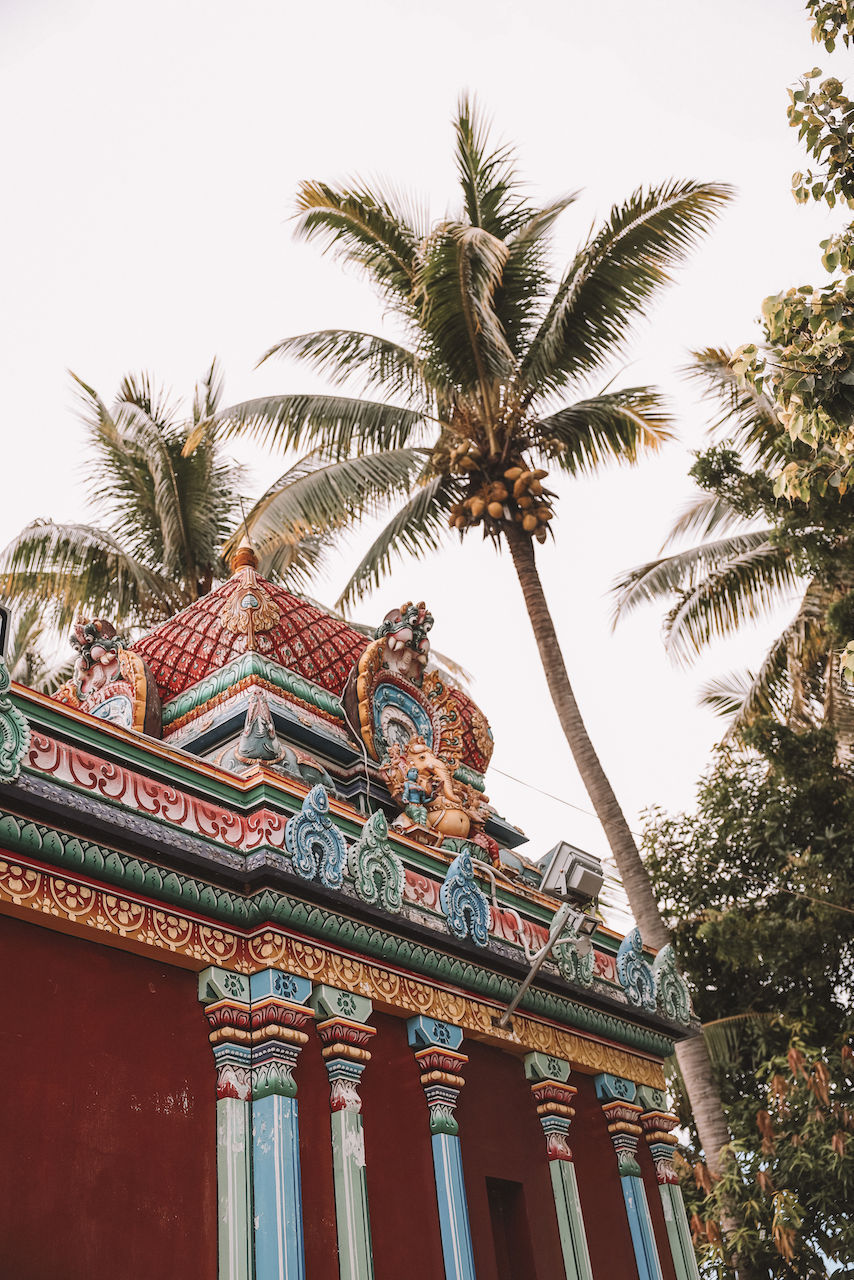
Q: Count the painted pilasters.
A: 7